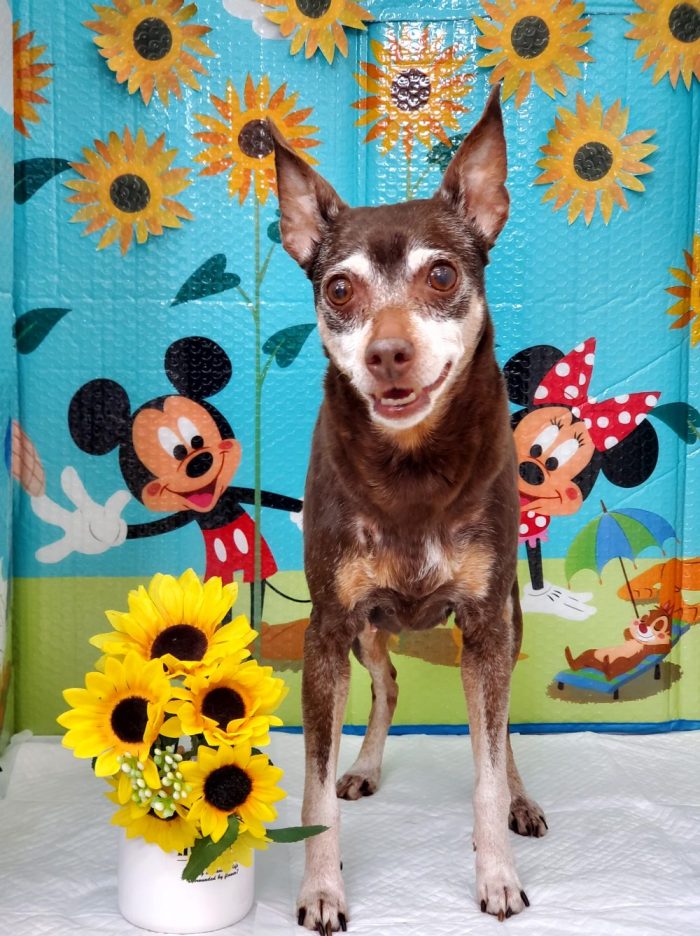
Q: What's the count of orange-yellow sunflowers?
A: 10